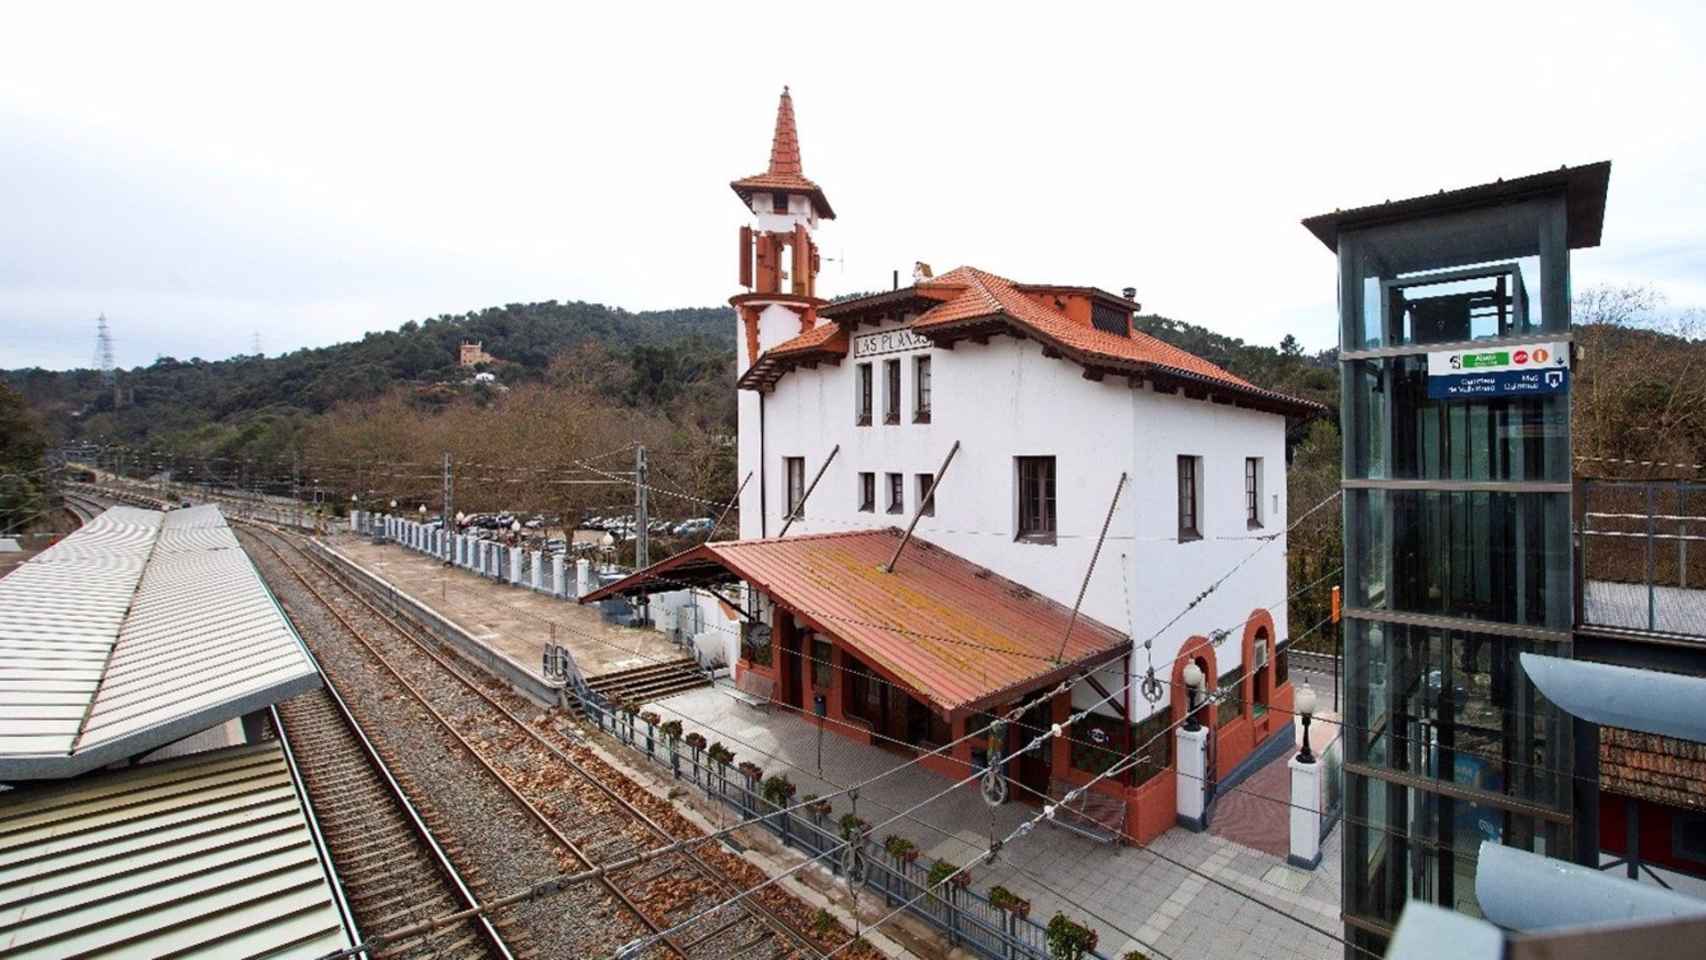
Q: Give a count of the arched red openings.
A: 2